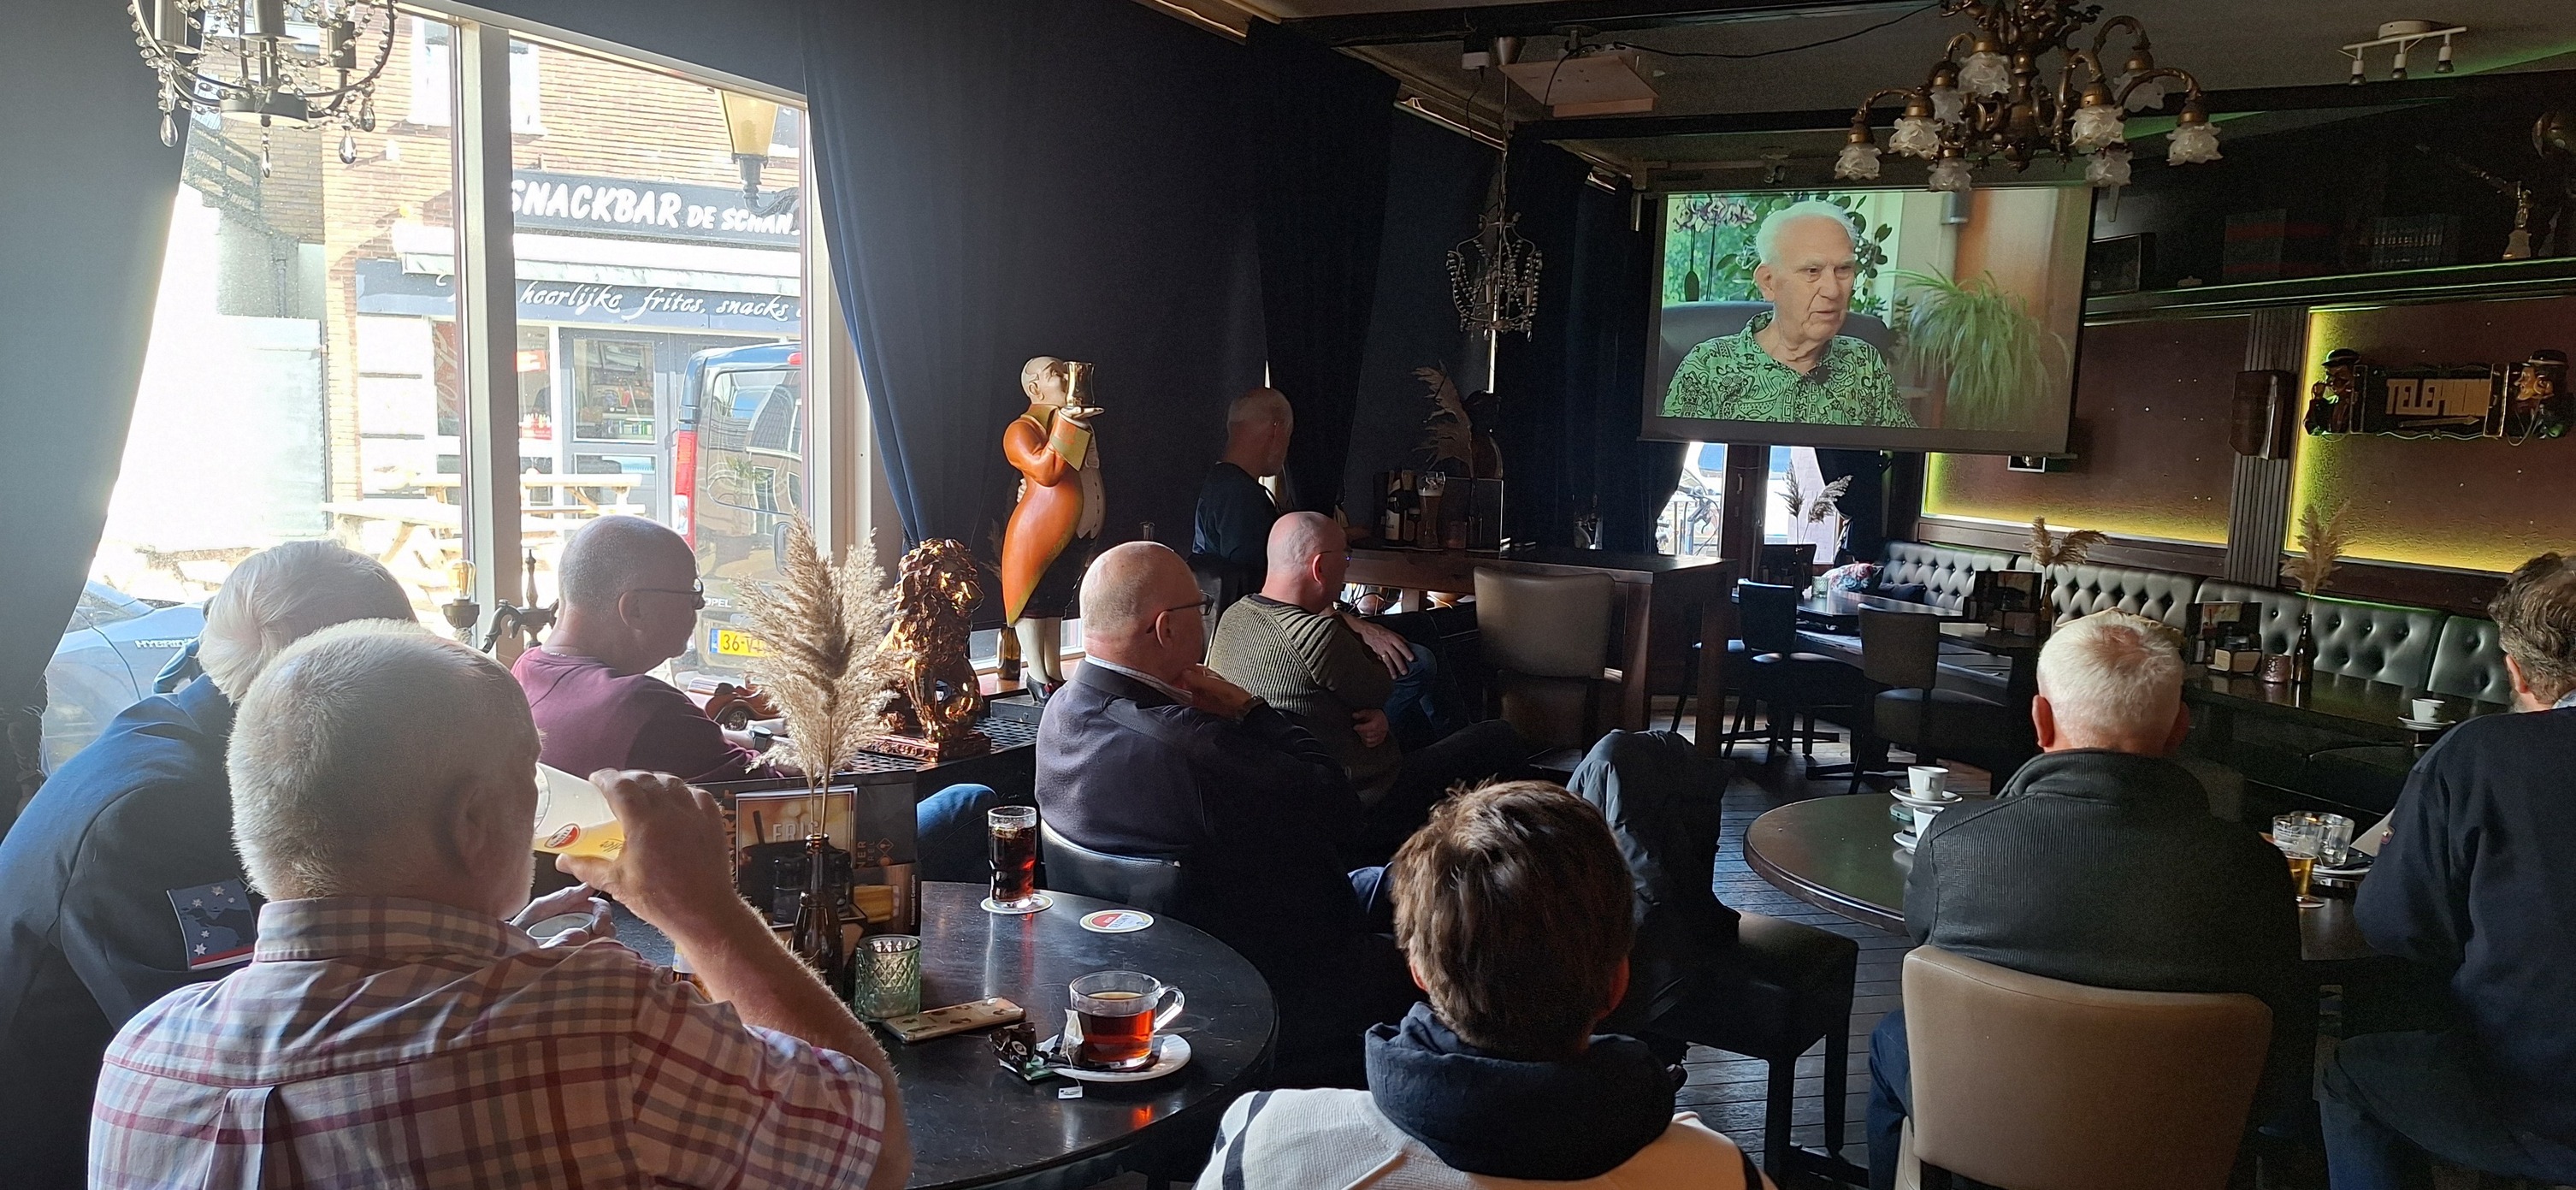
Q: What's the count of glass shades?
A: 9